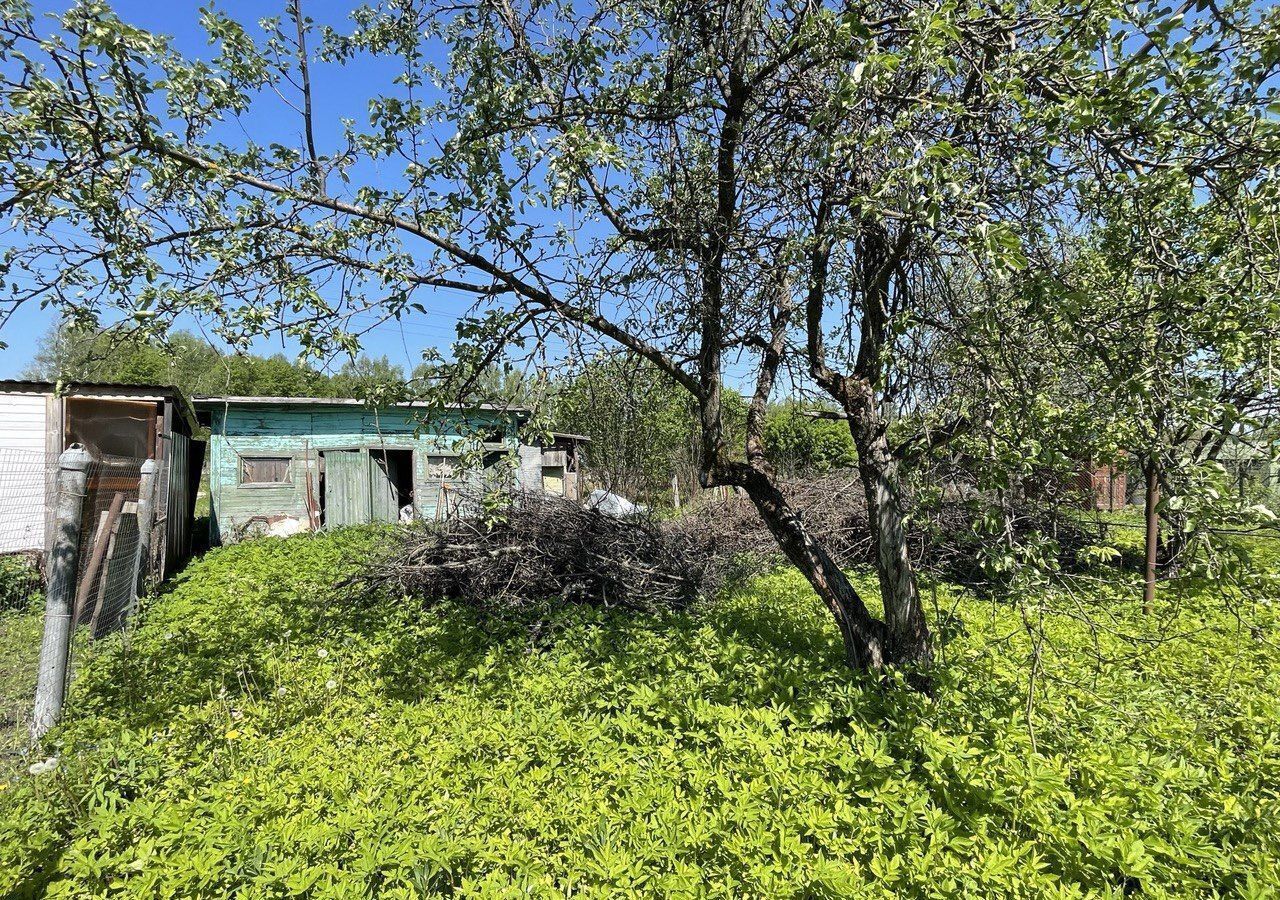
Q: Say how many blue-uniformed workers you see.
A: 0